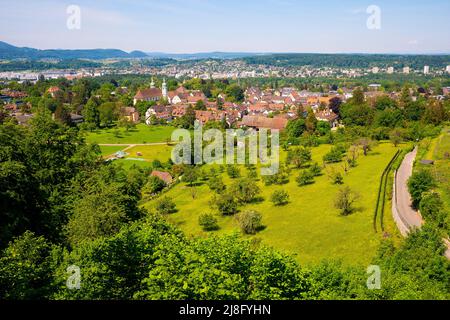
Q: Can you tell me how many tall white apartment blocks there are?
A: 5